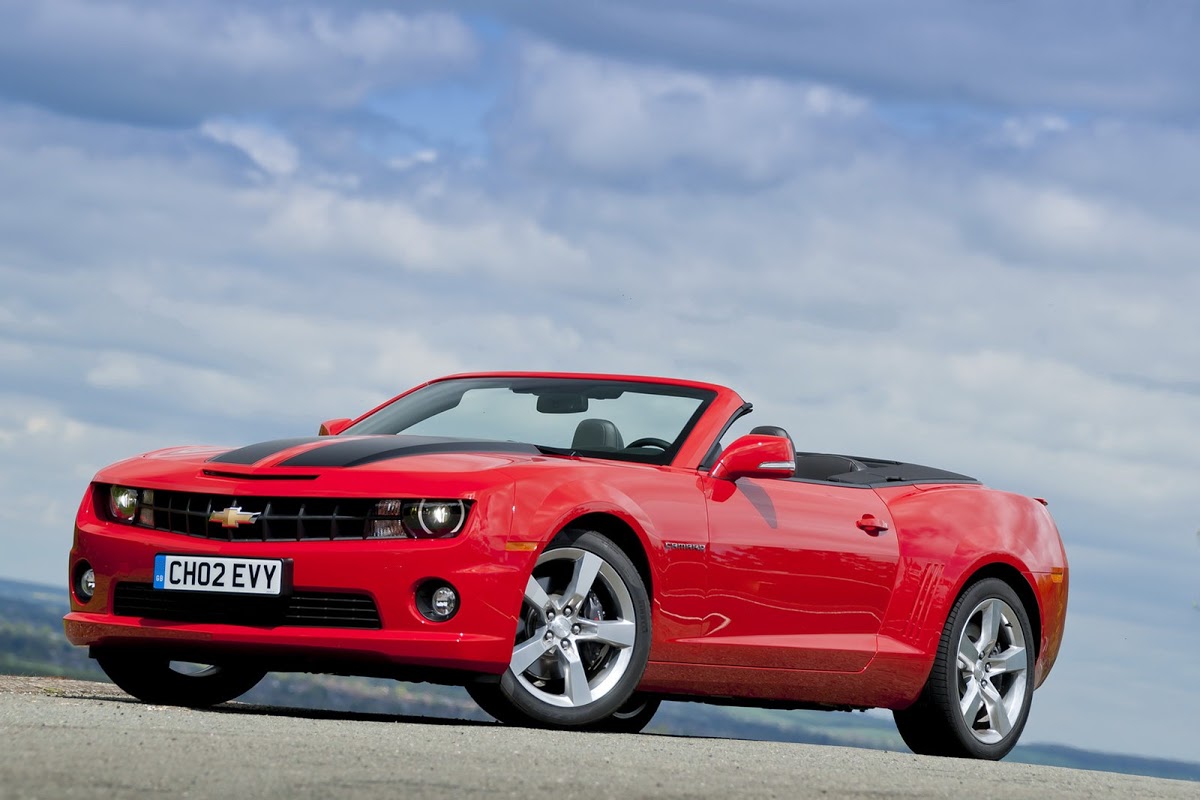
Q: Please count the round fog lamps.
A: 2